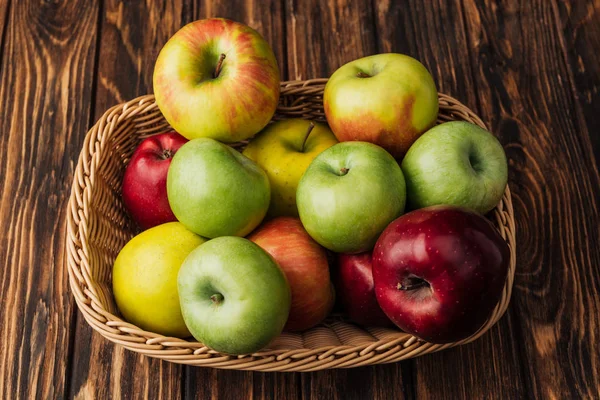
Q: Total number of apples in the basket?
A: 12